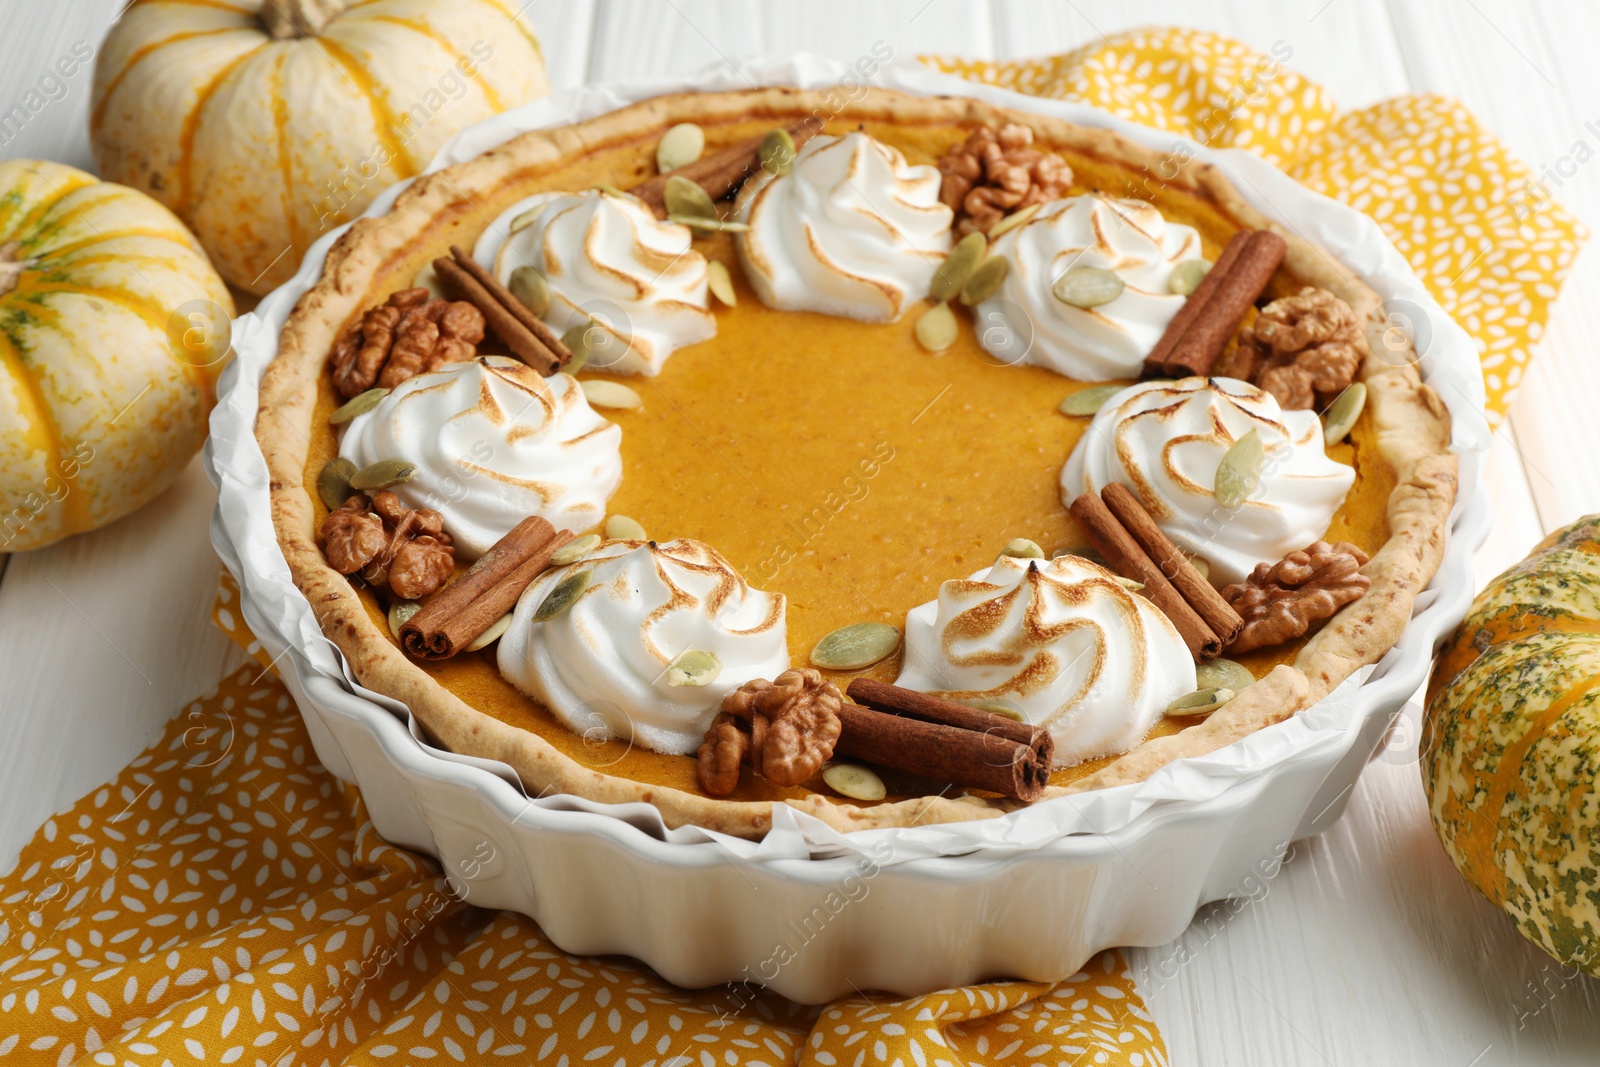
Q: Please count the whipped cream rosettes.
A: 7